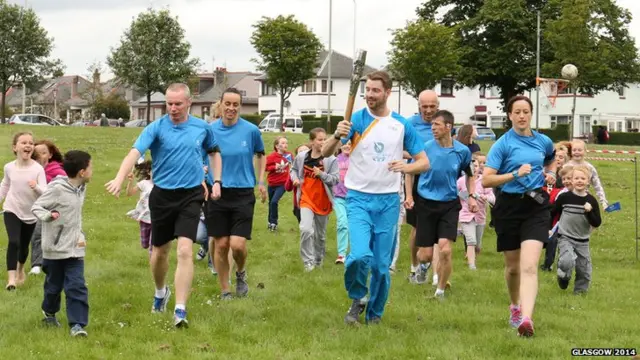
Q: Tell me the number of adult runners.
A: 6